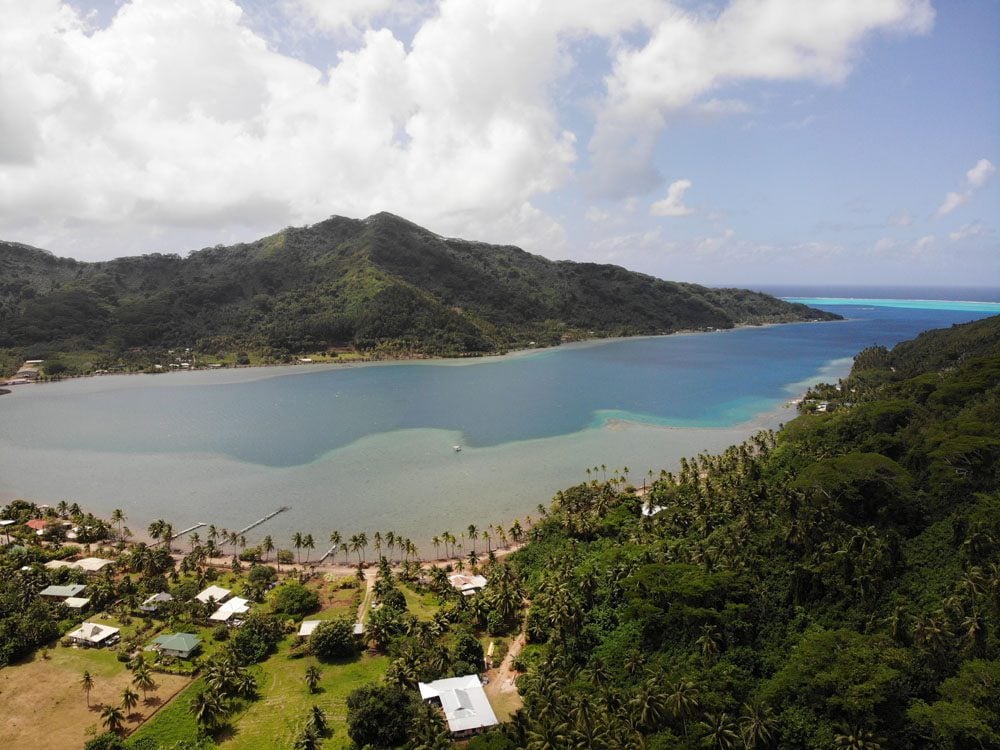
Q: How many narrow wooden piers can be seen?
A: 3